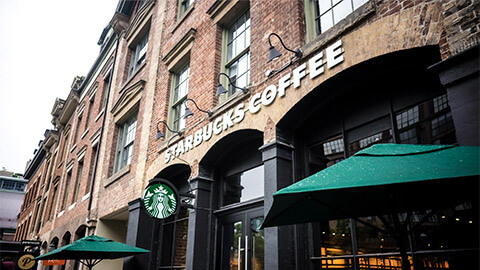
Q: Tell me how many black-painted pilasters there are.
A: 4